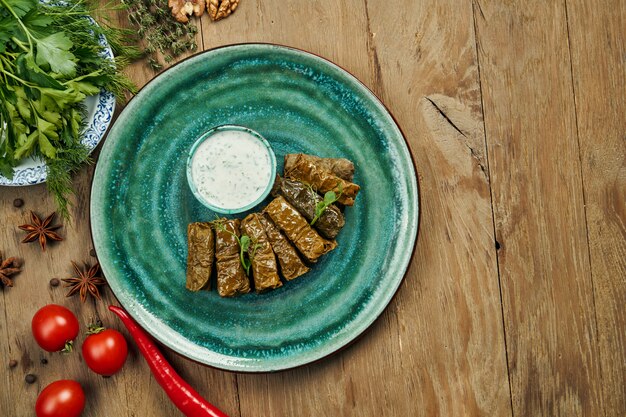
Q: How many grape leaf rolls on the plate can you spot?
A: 8